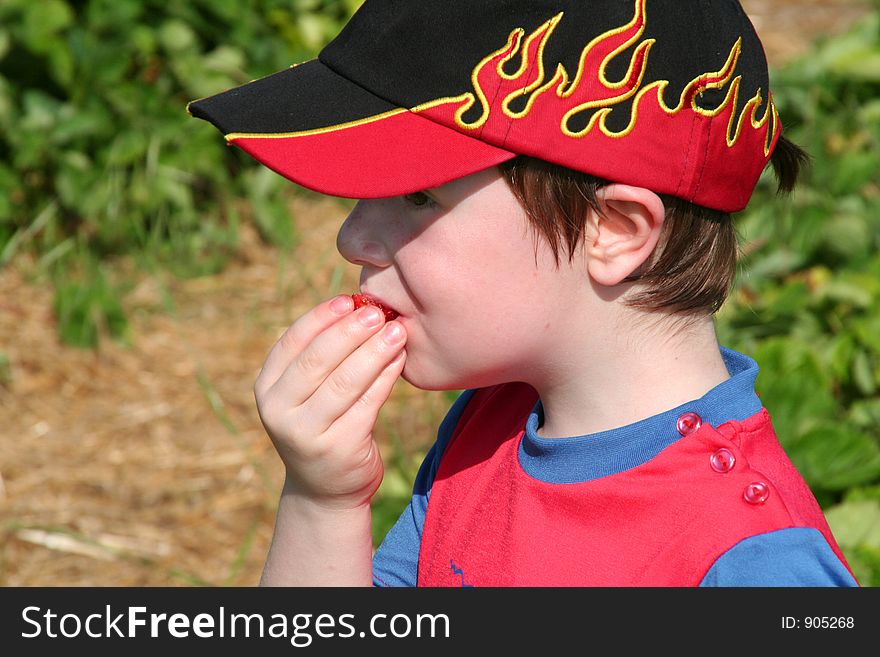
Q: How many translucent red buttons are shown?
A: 3